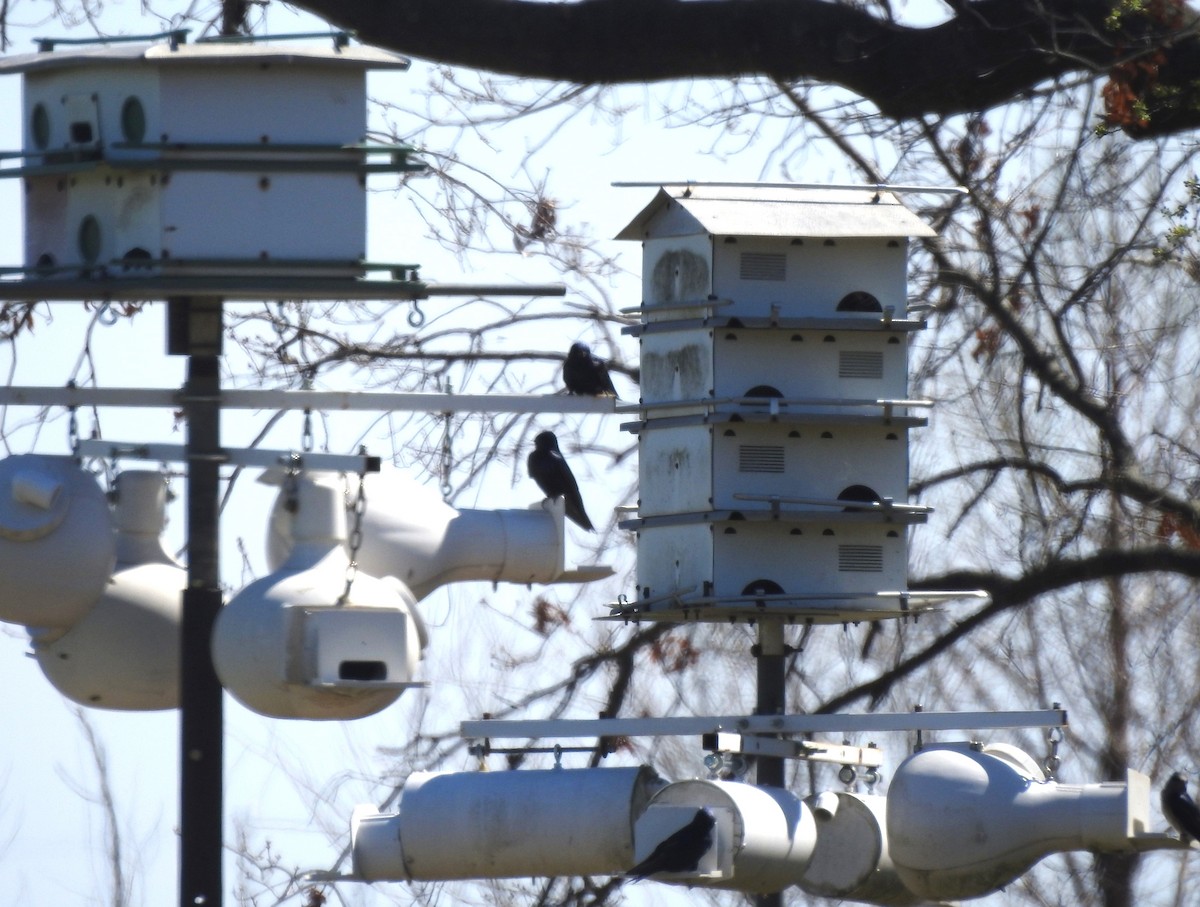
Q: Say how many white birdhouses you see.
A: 10